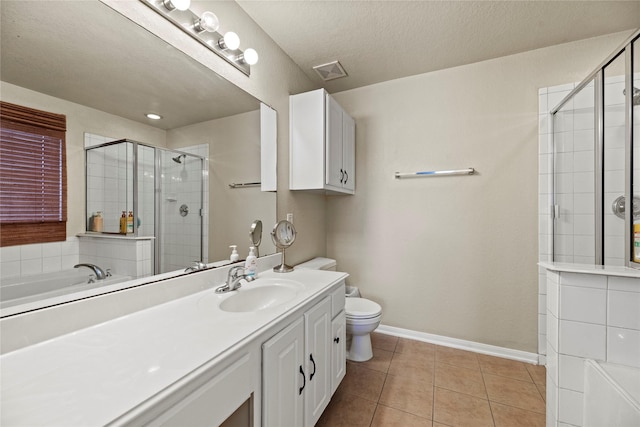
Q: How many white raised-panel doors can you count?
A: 5